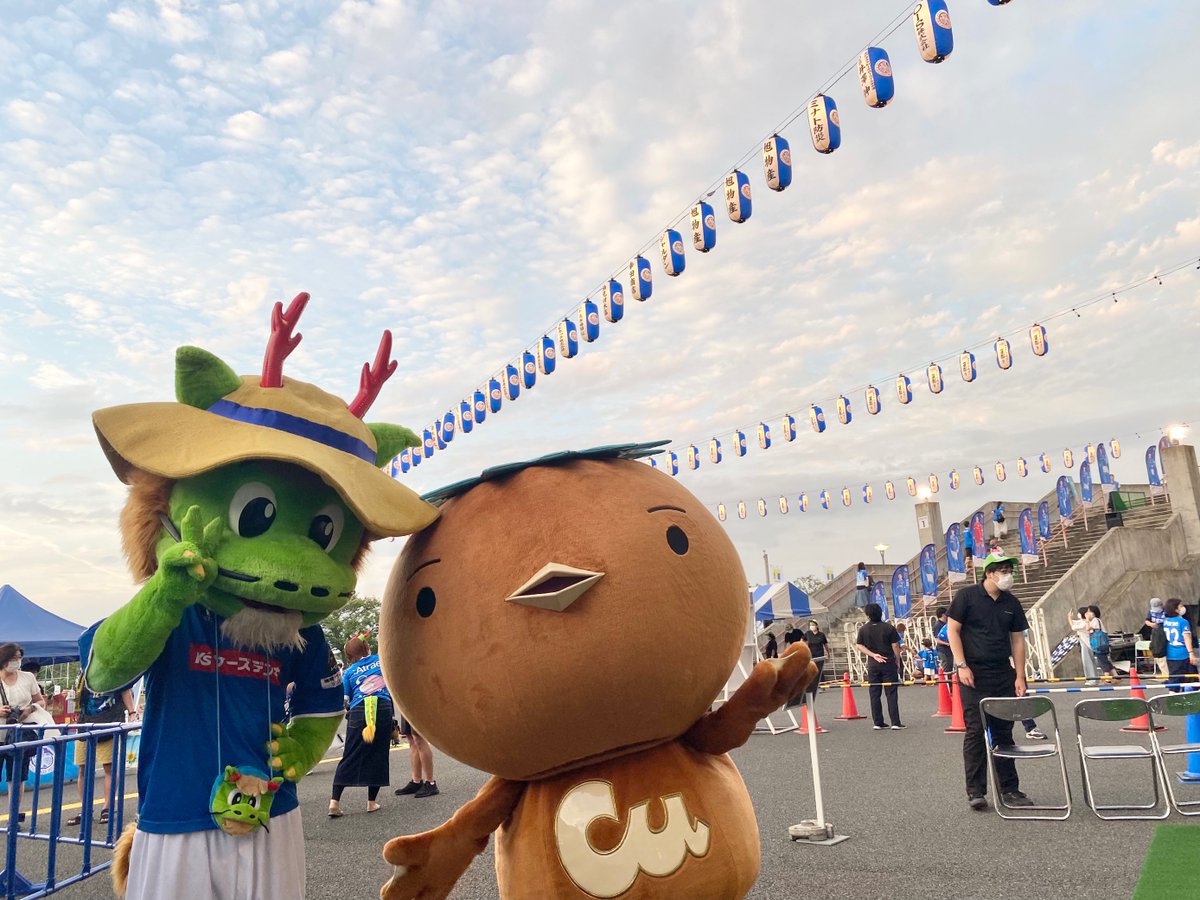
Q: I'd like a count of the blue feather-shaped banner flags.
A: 12